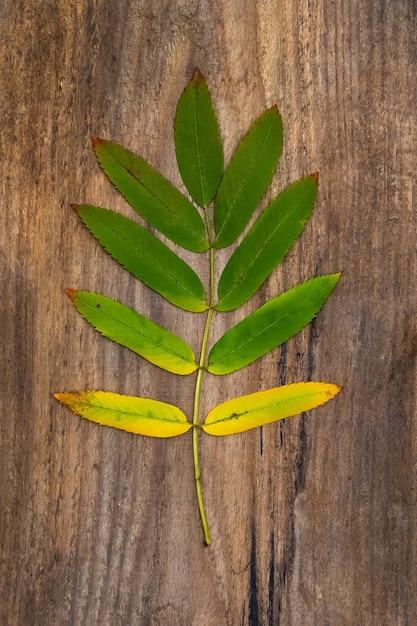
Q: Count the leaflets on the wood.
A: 9